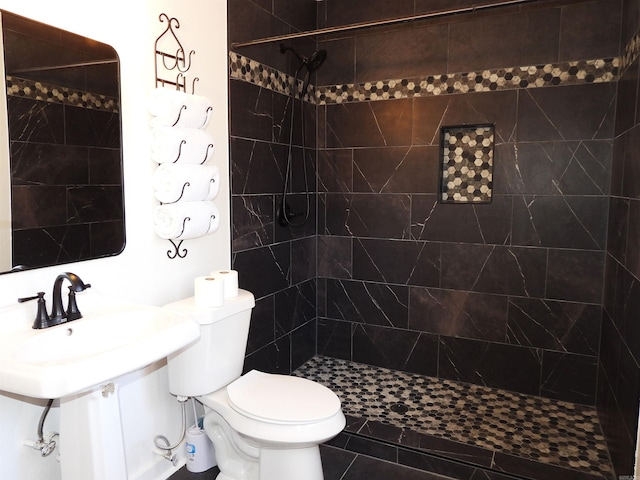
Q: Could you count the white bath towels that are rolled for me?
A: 4